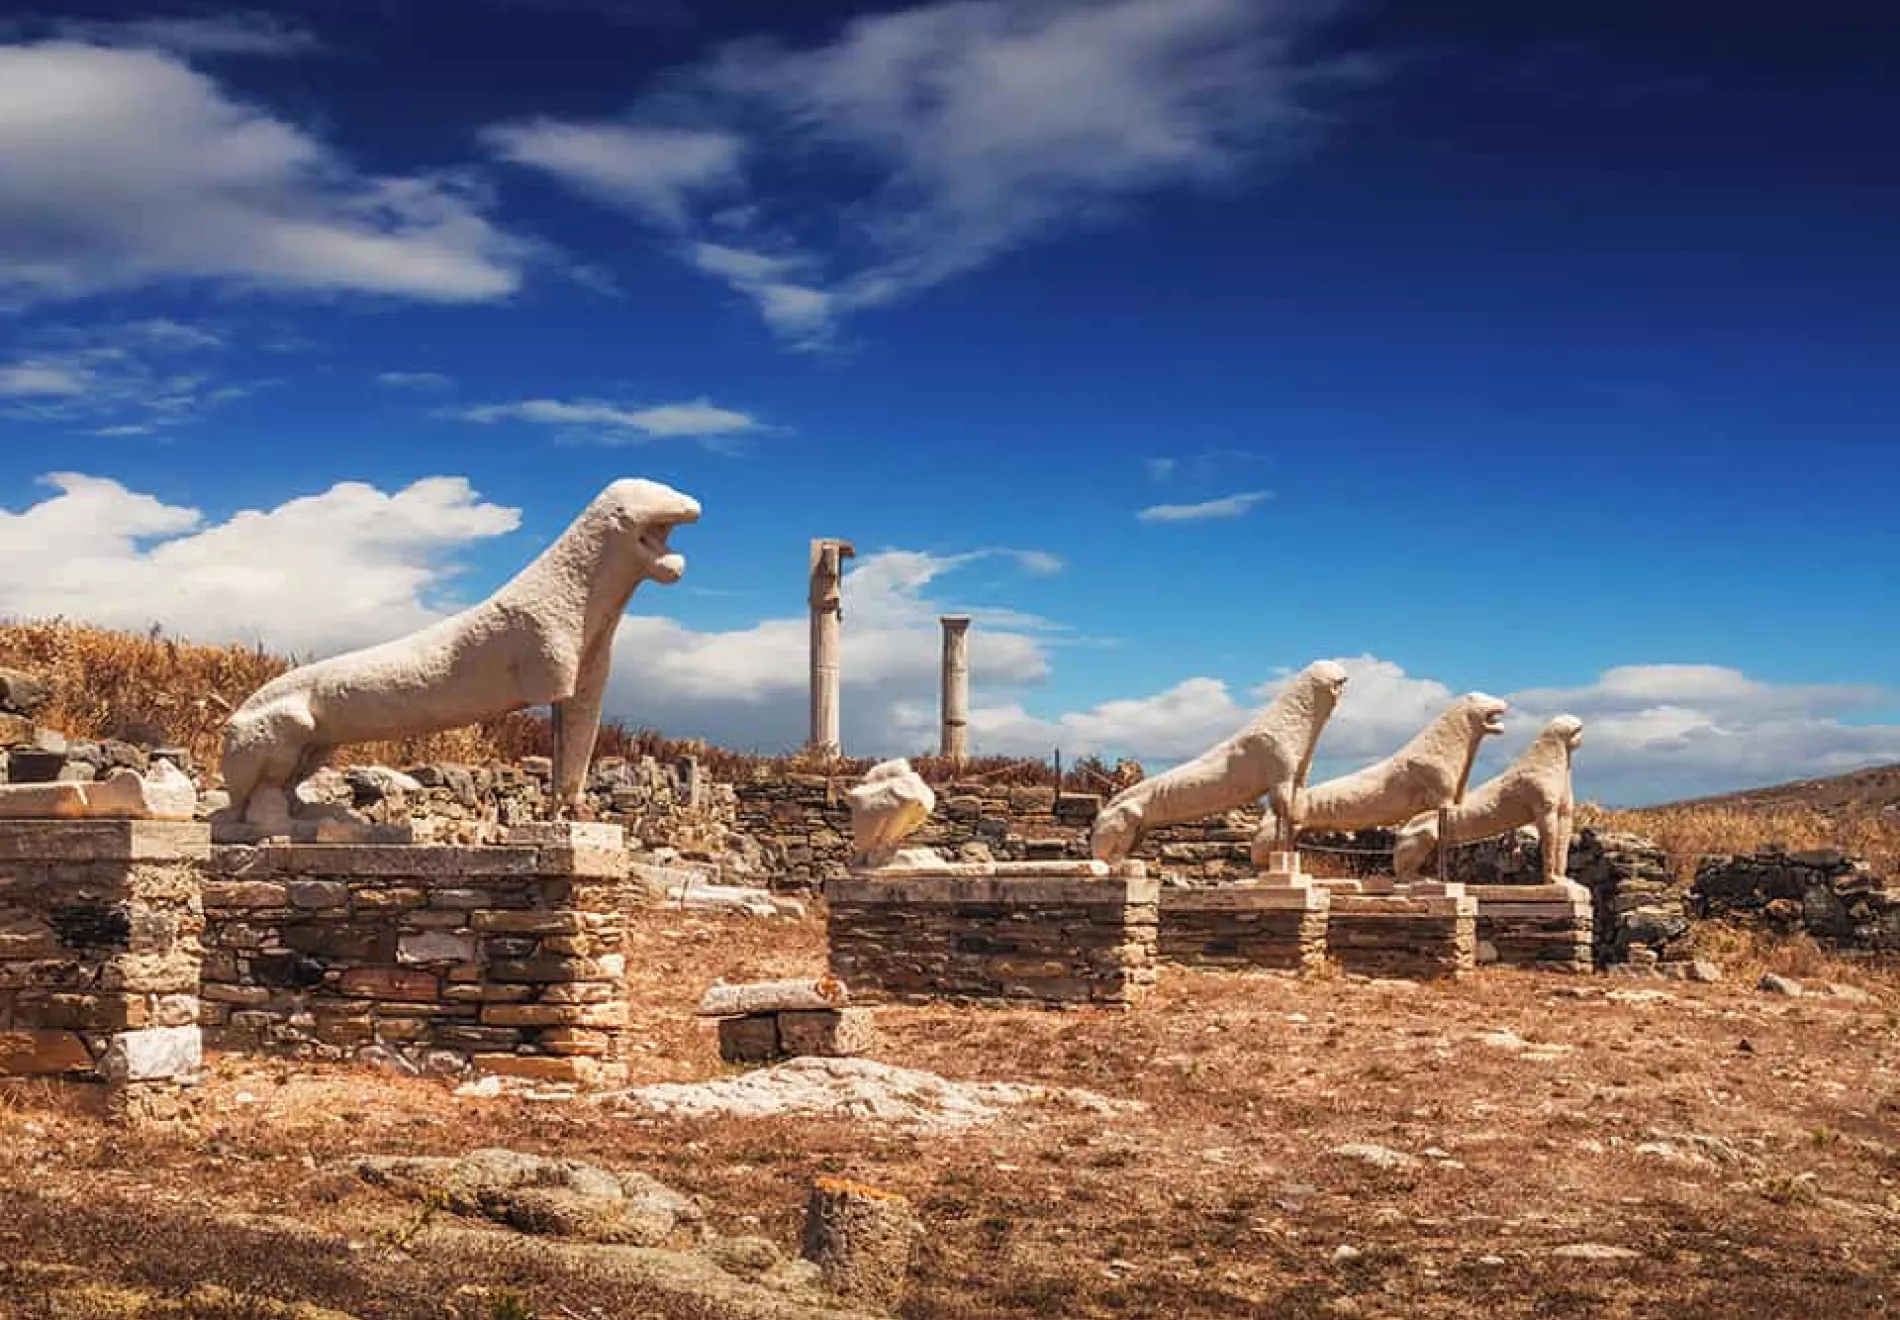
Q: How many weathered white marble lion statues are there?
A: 4